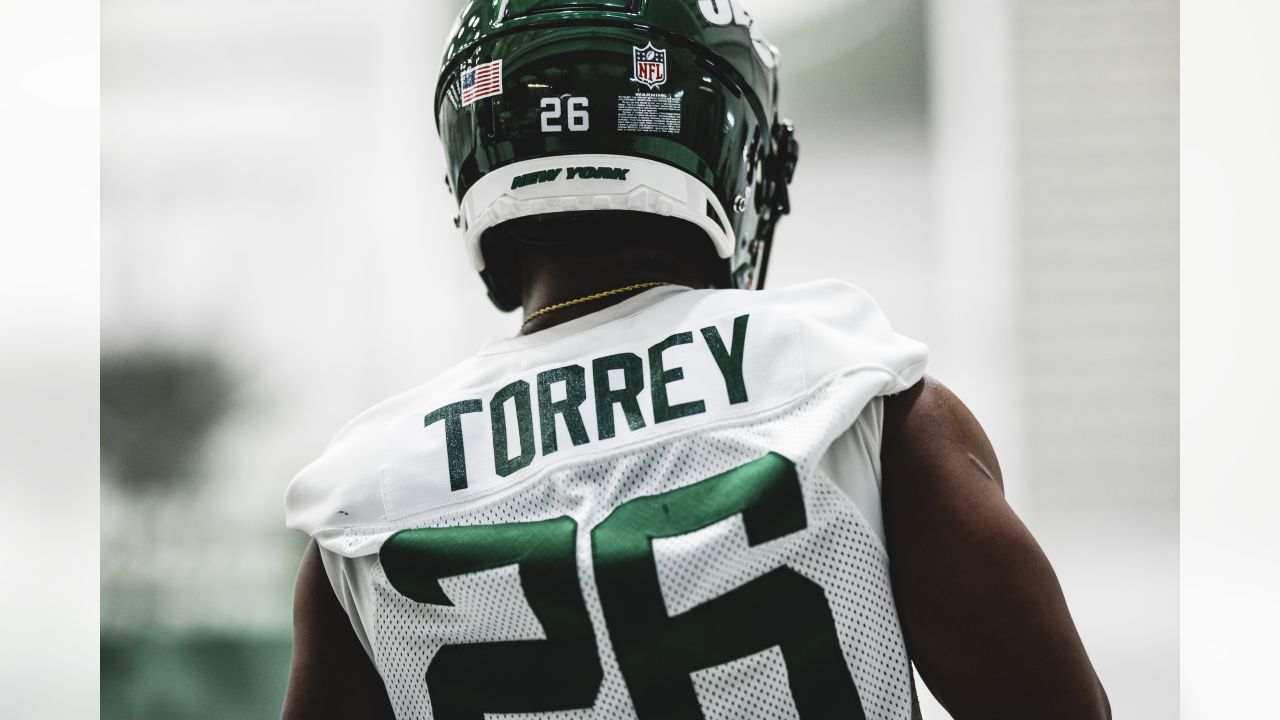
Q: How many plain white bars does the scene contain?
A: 2